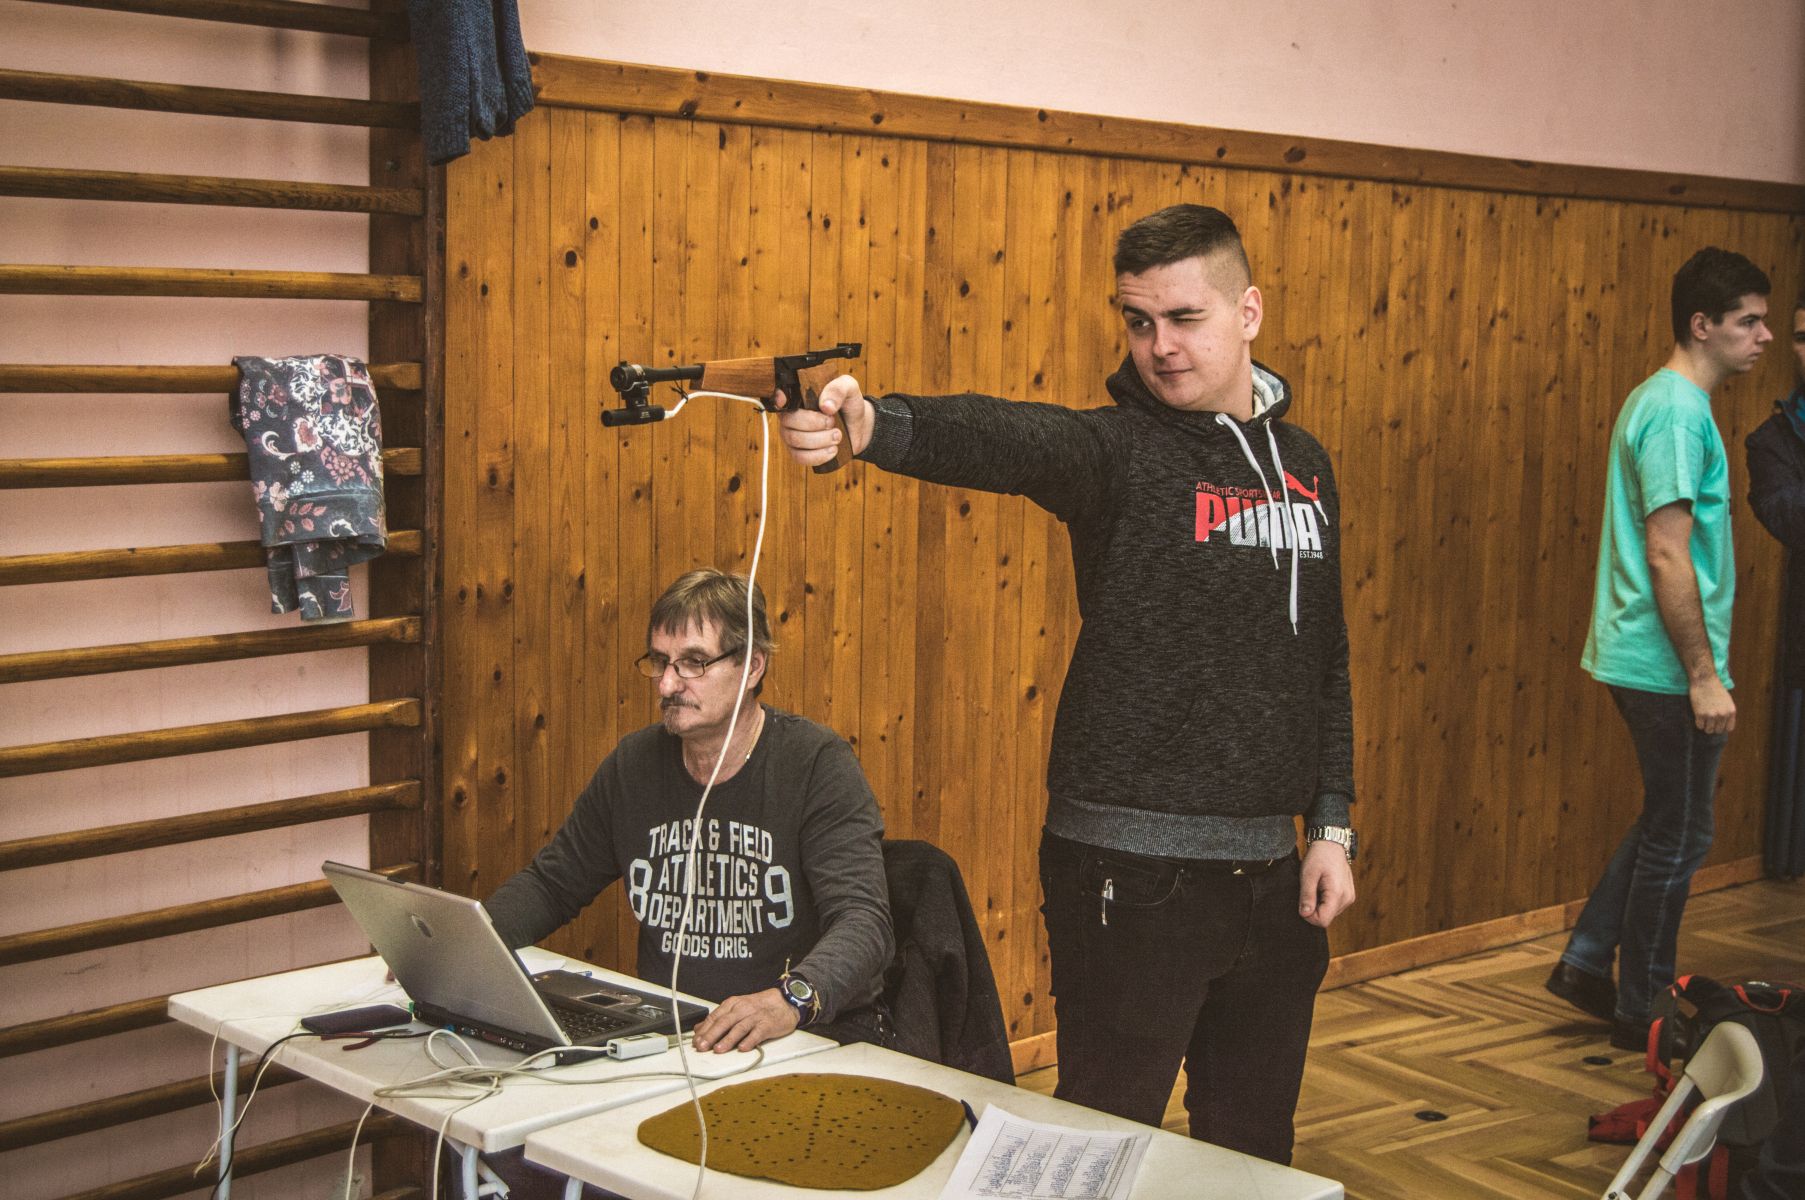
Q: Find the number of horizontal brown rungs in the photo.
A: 14